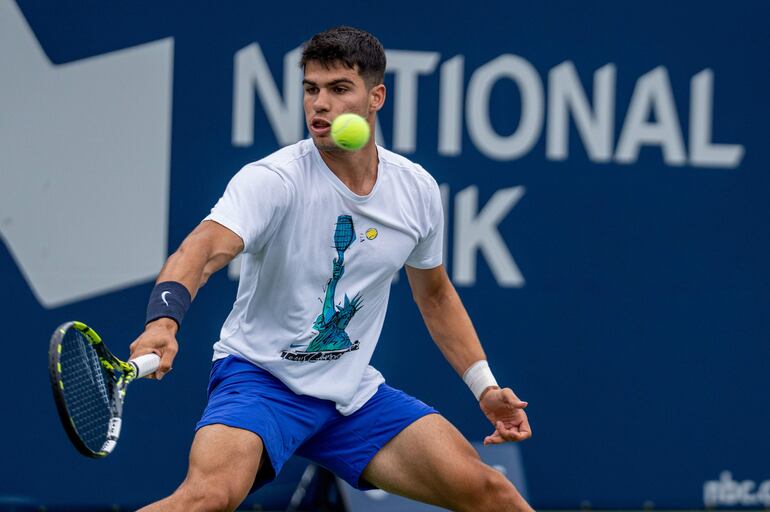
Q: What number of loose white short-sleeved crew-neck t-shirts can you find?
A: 1